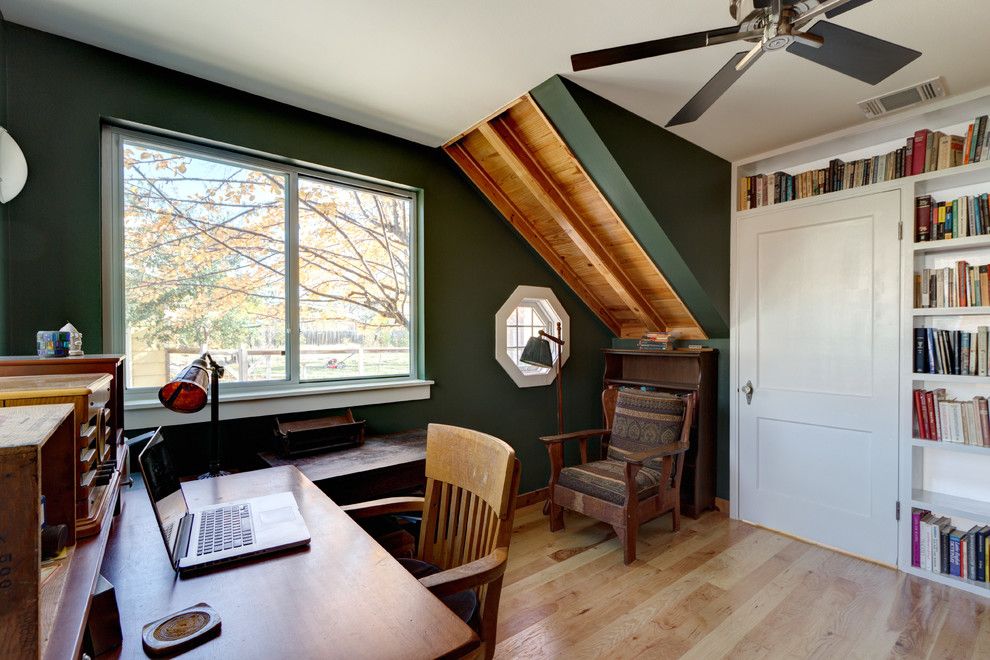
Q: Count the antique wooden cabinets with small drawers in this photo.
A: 1